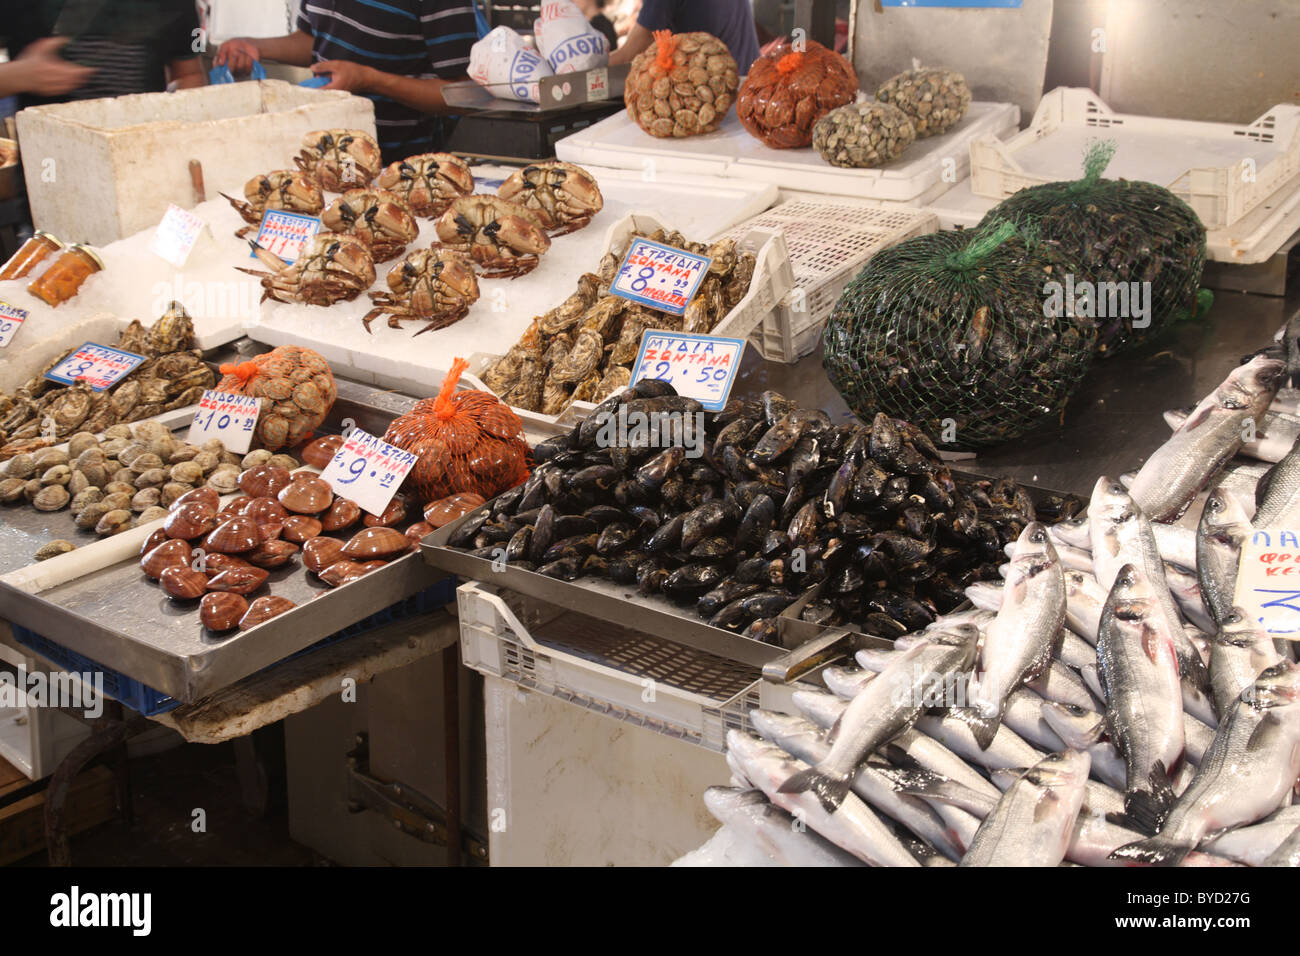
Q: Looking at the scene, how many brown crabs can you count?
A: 8